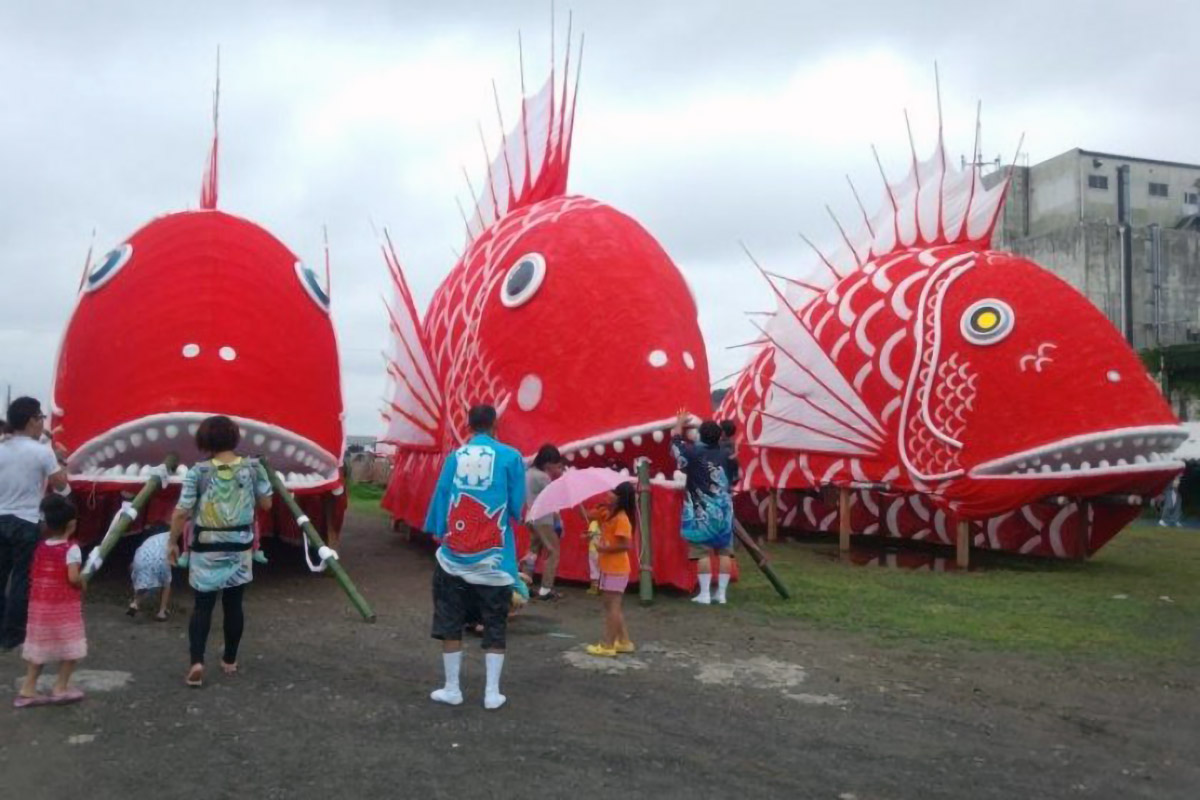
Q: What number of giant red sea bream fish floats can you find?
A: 3